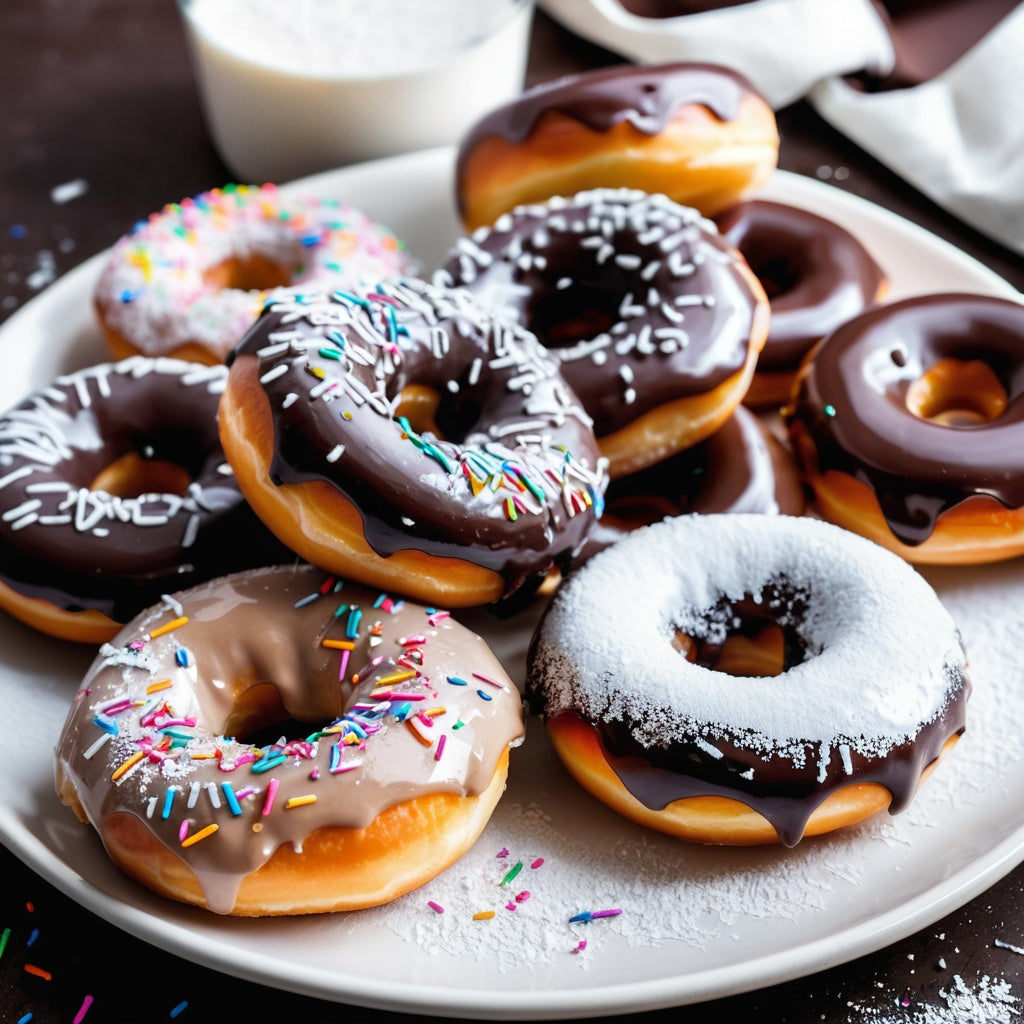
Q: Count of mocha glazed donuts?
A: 1